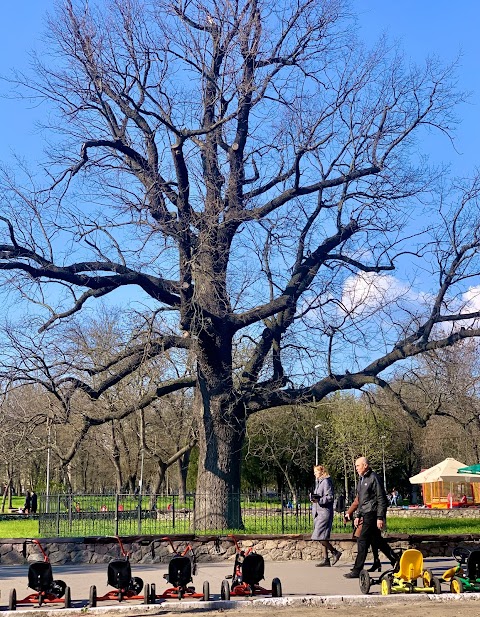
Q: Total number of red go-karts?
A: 4